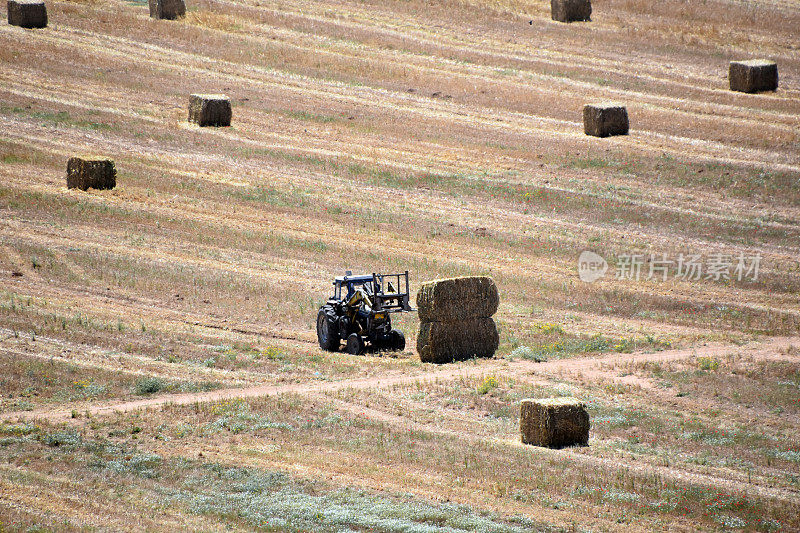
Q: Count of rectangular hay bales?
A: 10